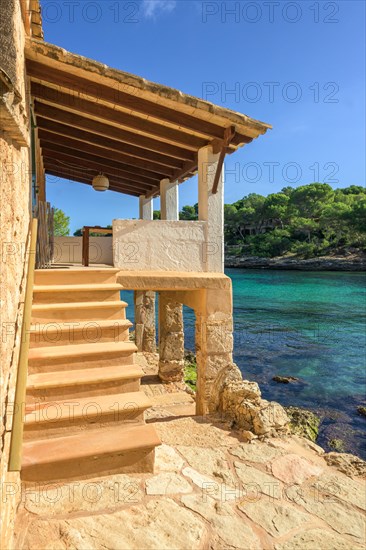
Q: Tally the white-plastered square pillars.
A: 3